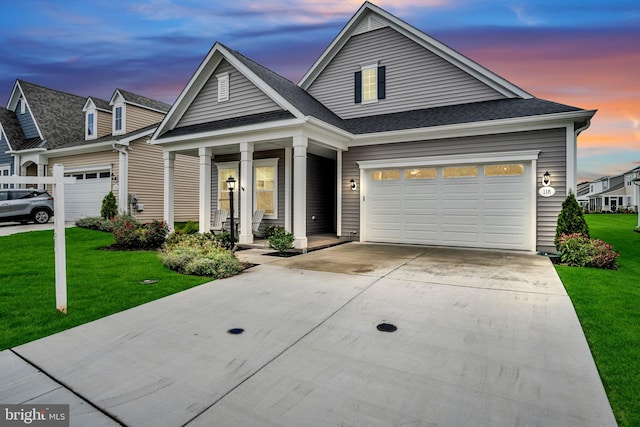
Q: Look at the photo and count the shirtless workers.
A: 0